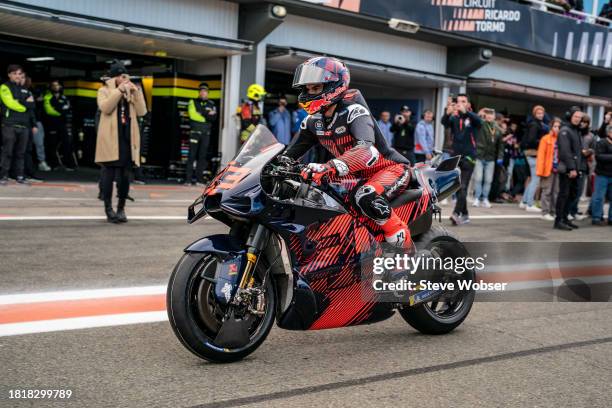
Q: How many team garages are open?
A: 3